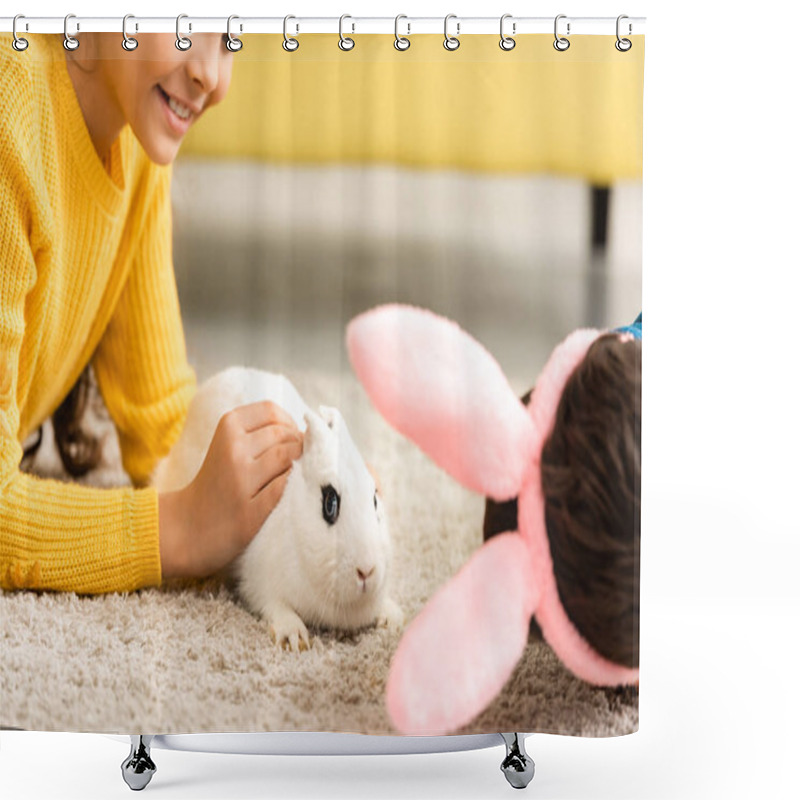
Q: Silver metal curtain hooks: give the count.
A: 12